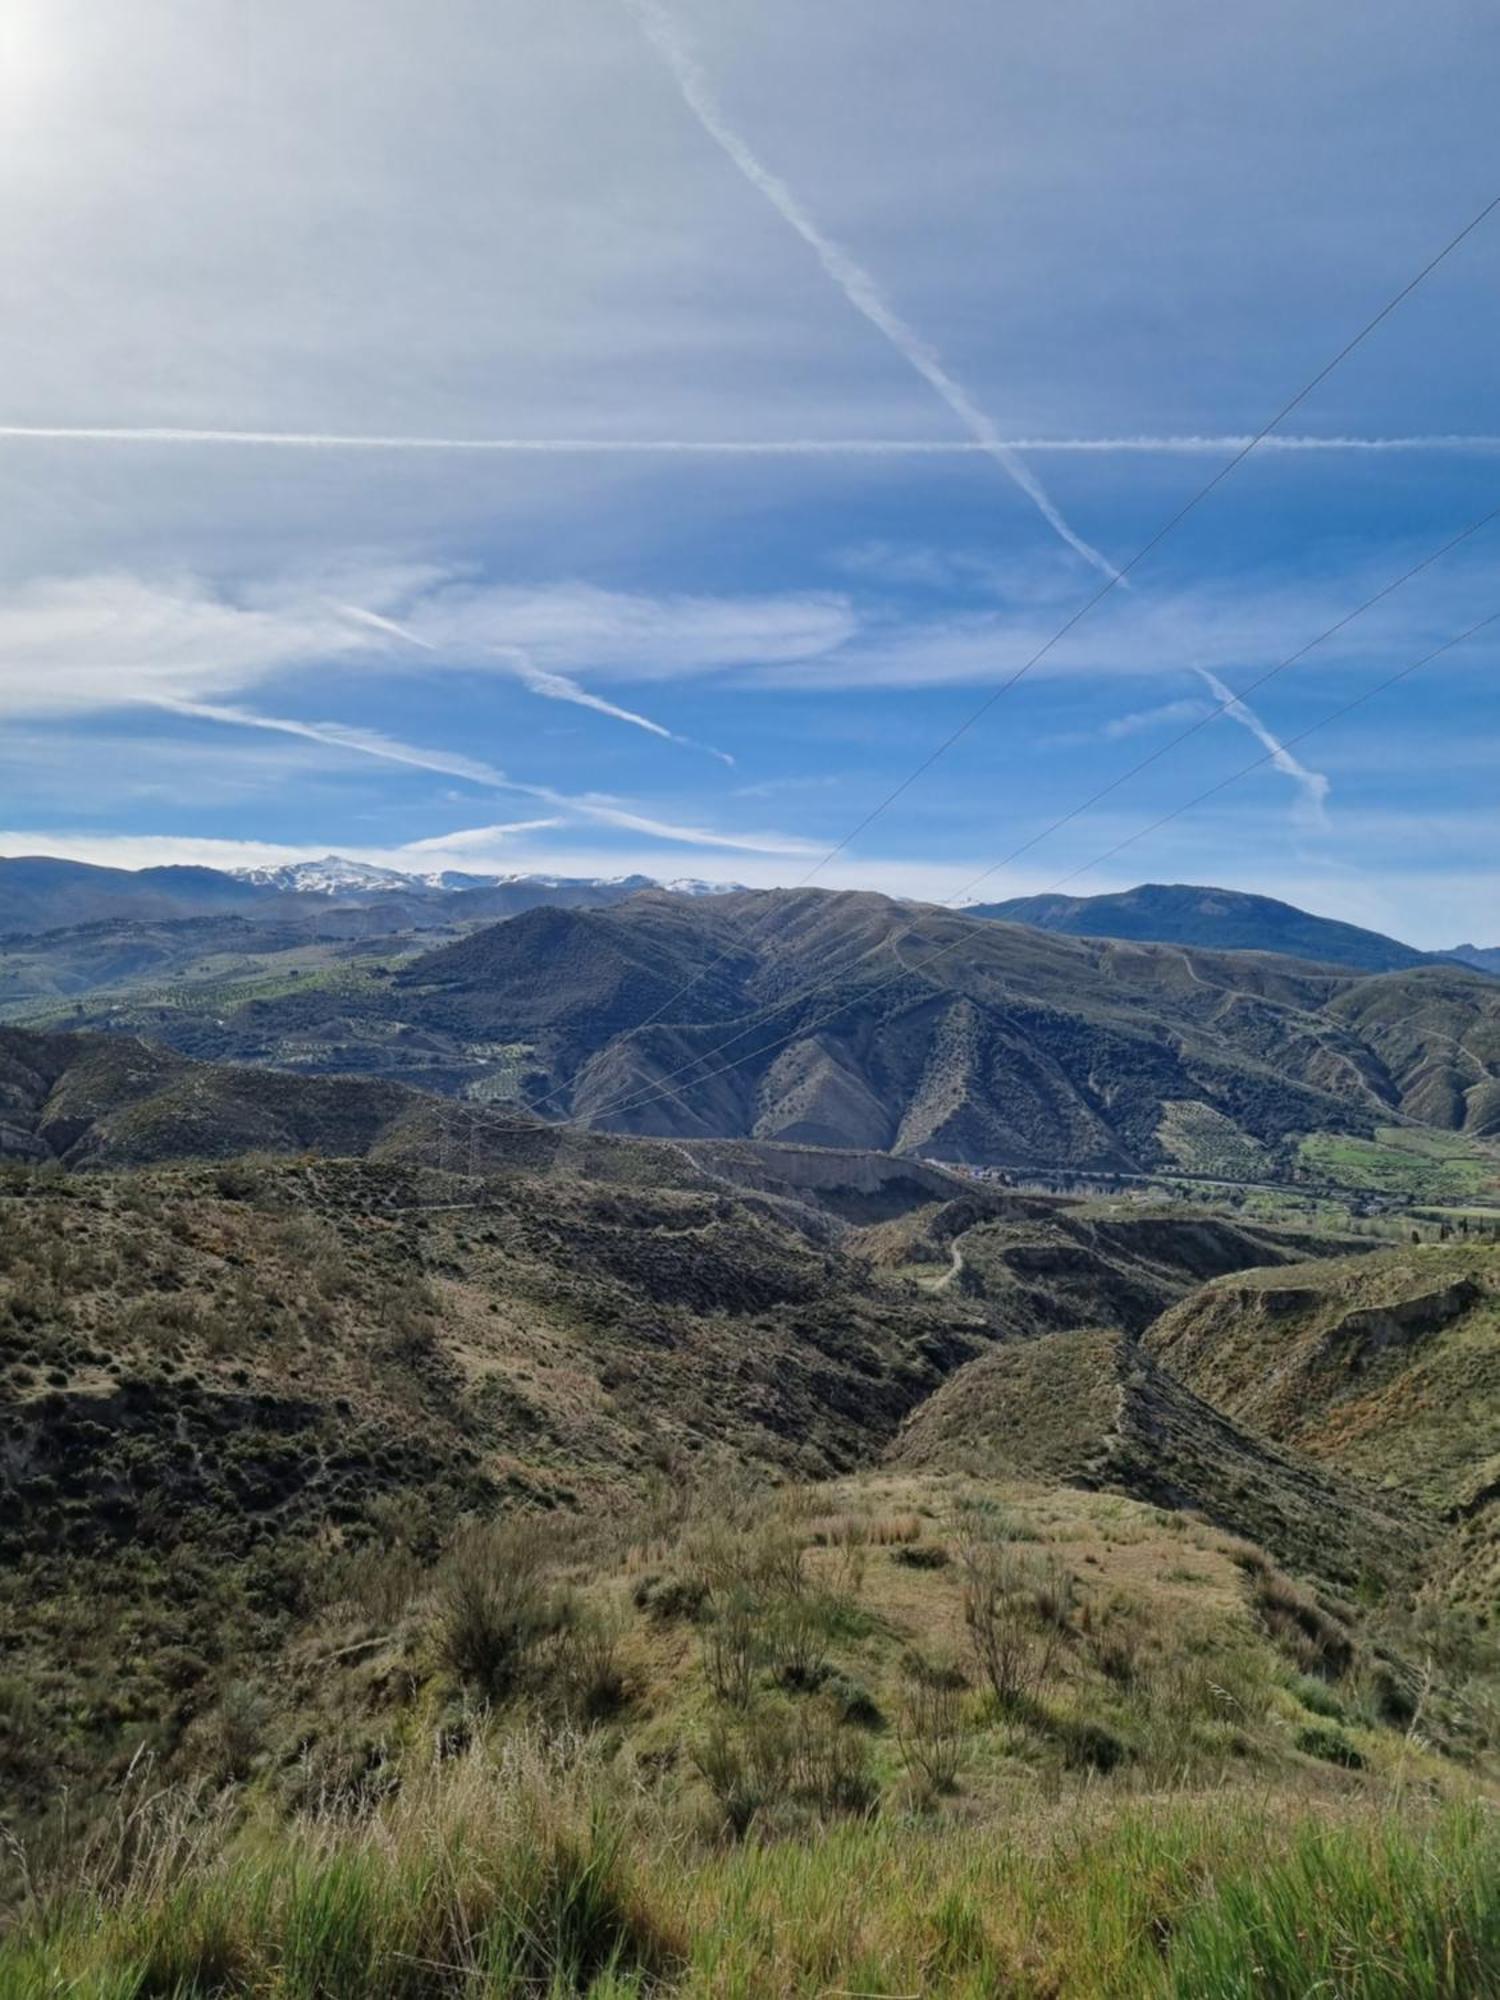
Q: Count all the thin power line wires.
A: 3